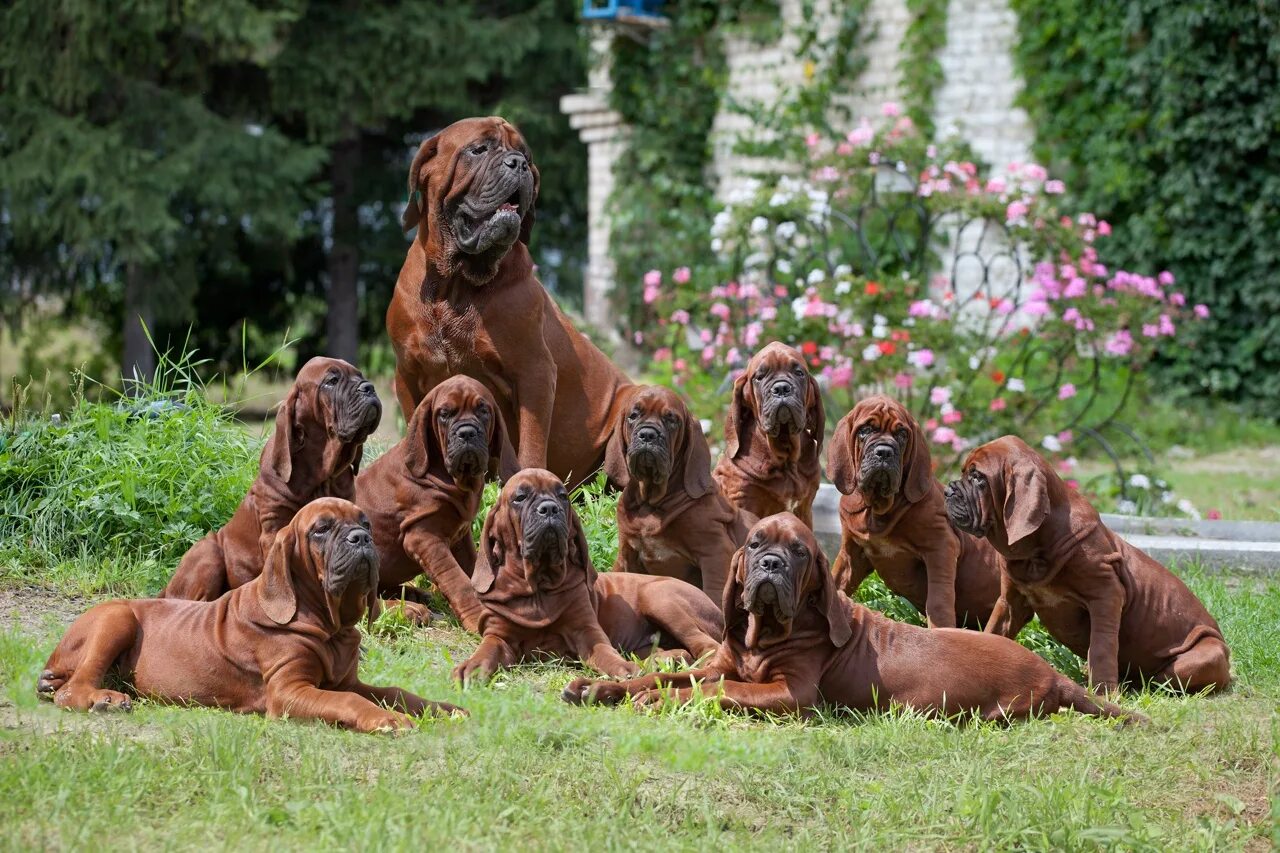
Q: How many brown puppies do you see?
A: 9